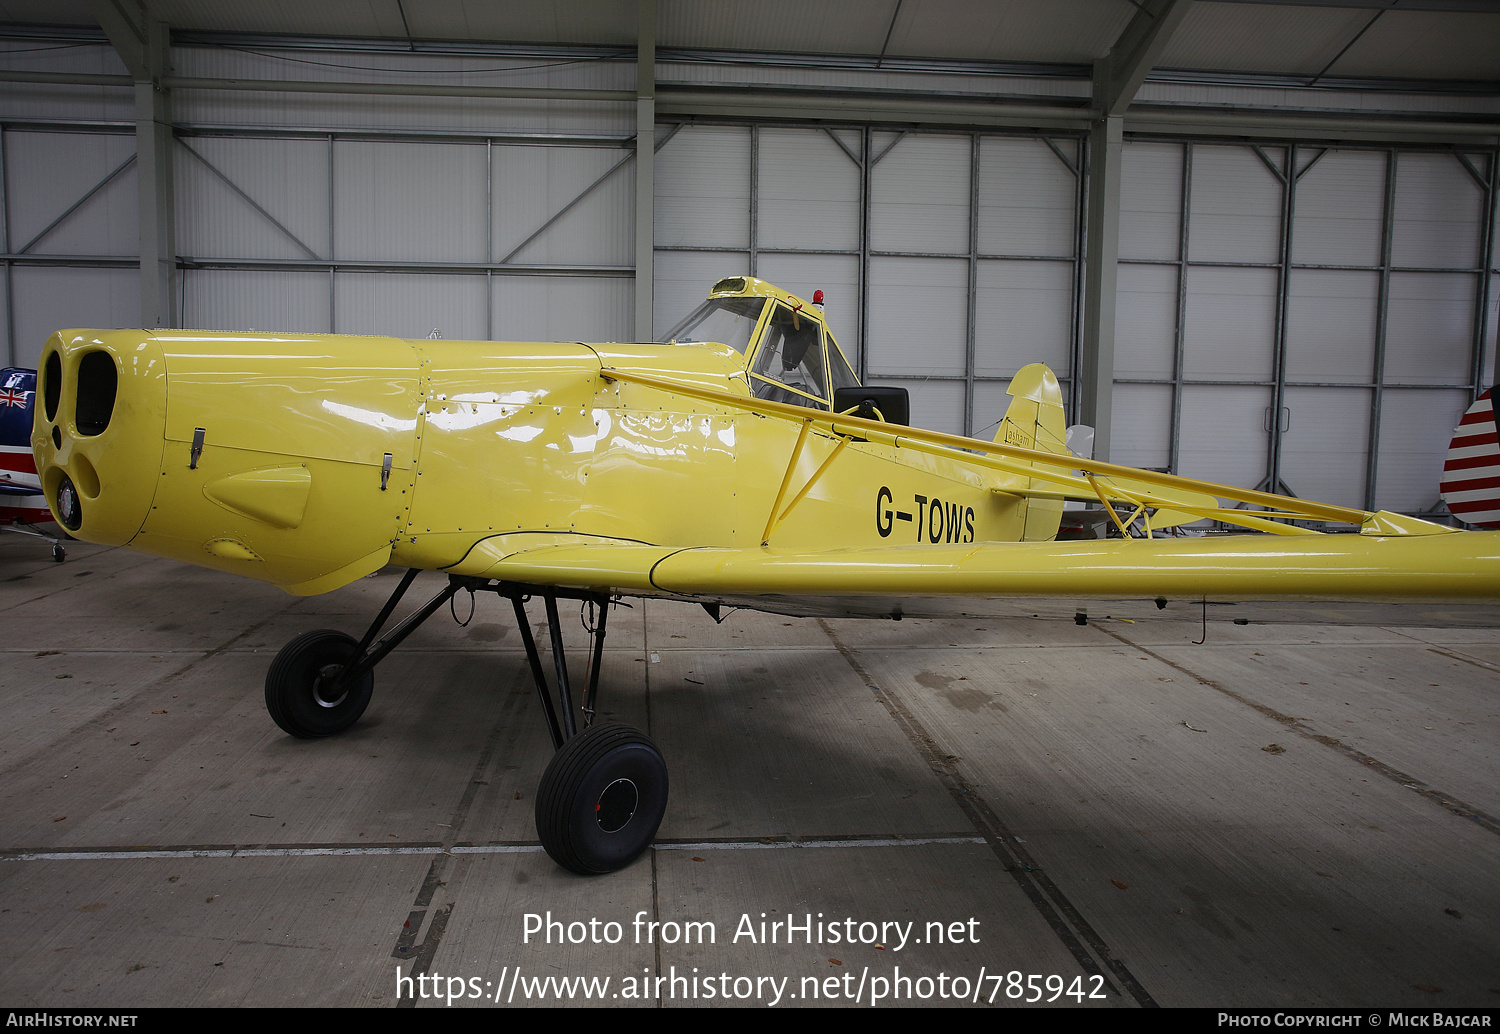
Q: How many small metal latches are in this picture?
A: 2